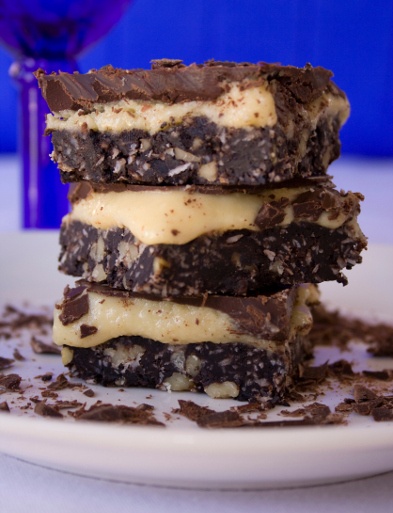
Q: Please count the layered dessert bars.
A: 3